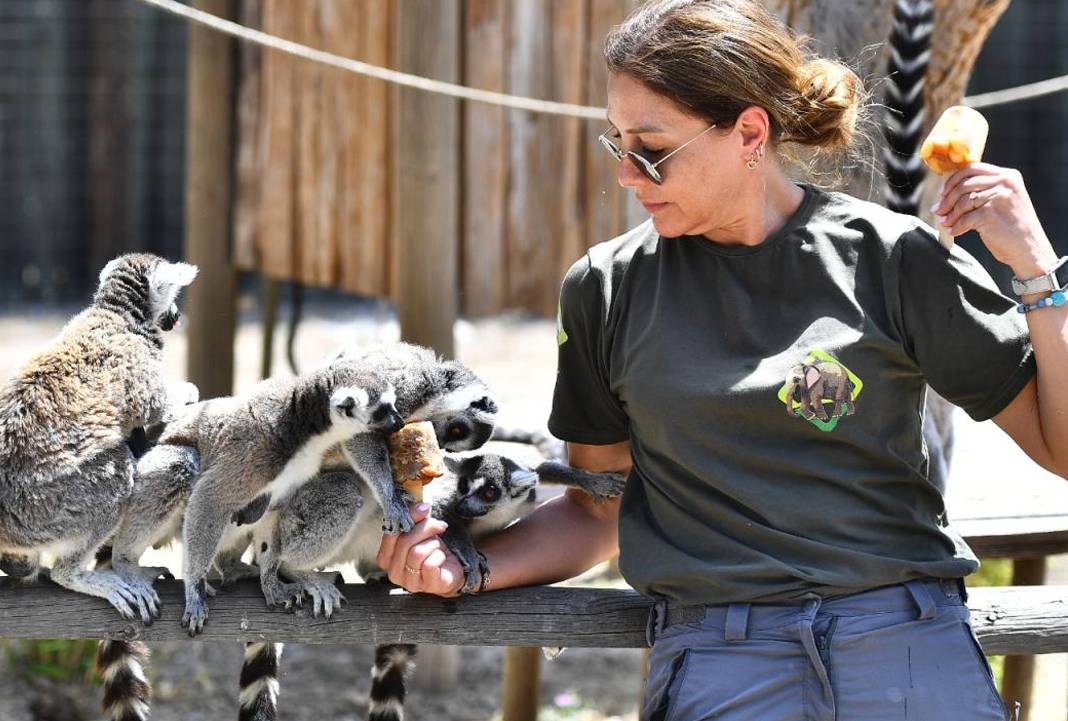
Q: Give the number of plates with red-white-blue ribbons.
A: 0